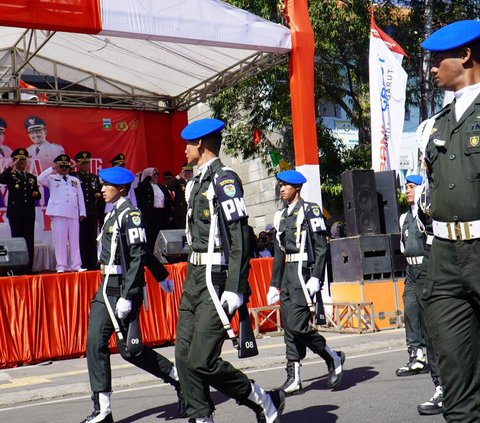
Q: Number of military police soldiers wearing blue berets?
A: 5